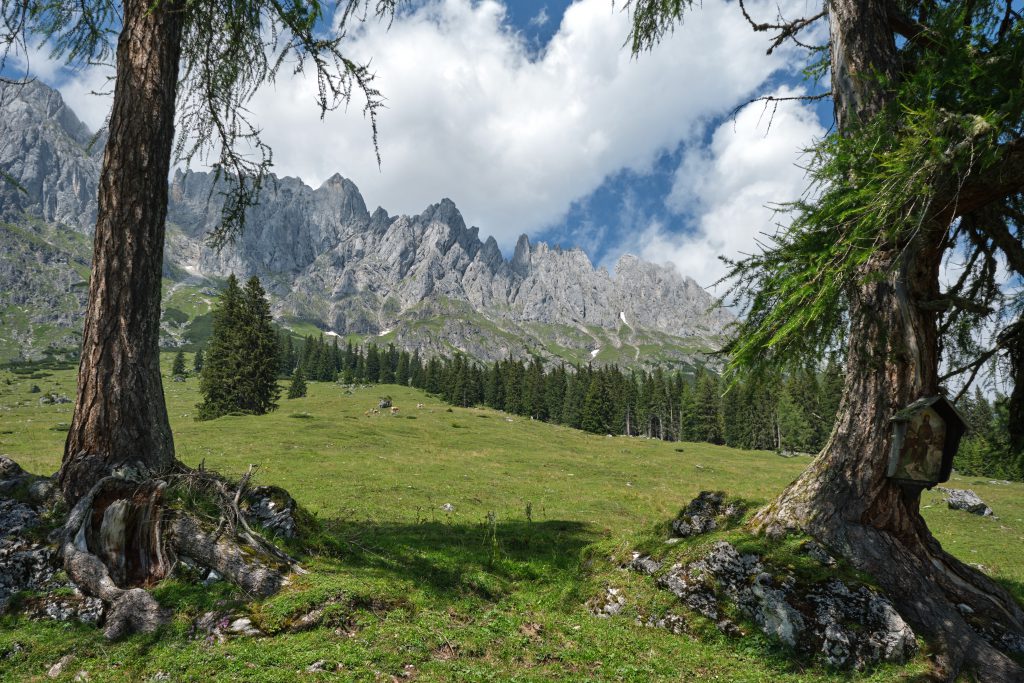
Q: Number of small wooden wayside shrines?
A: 1